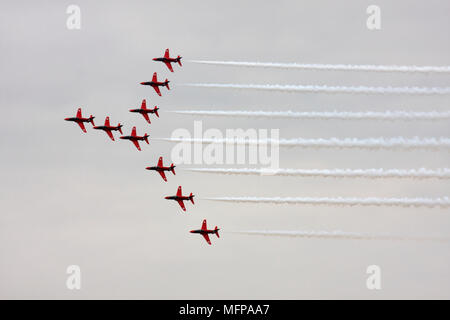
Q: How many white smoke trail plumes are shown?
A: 7